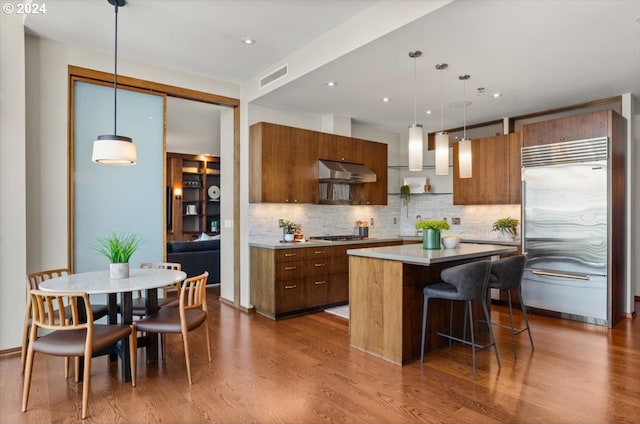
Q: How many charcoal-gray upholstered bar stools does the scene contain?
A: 2